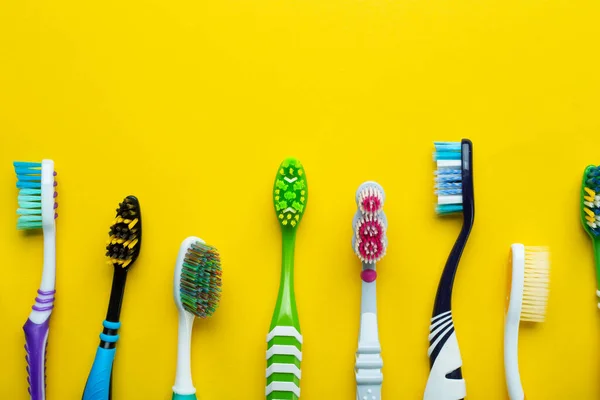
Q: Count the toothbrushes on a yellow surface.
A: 8